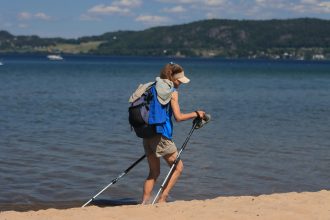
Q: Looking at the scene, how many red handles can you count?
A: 0